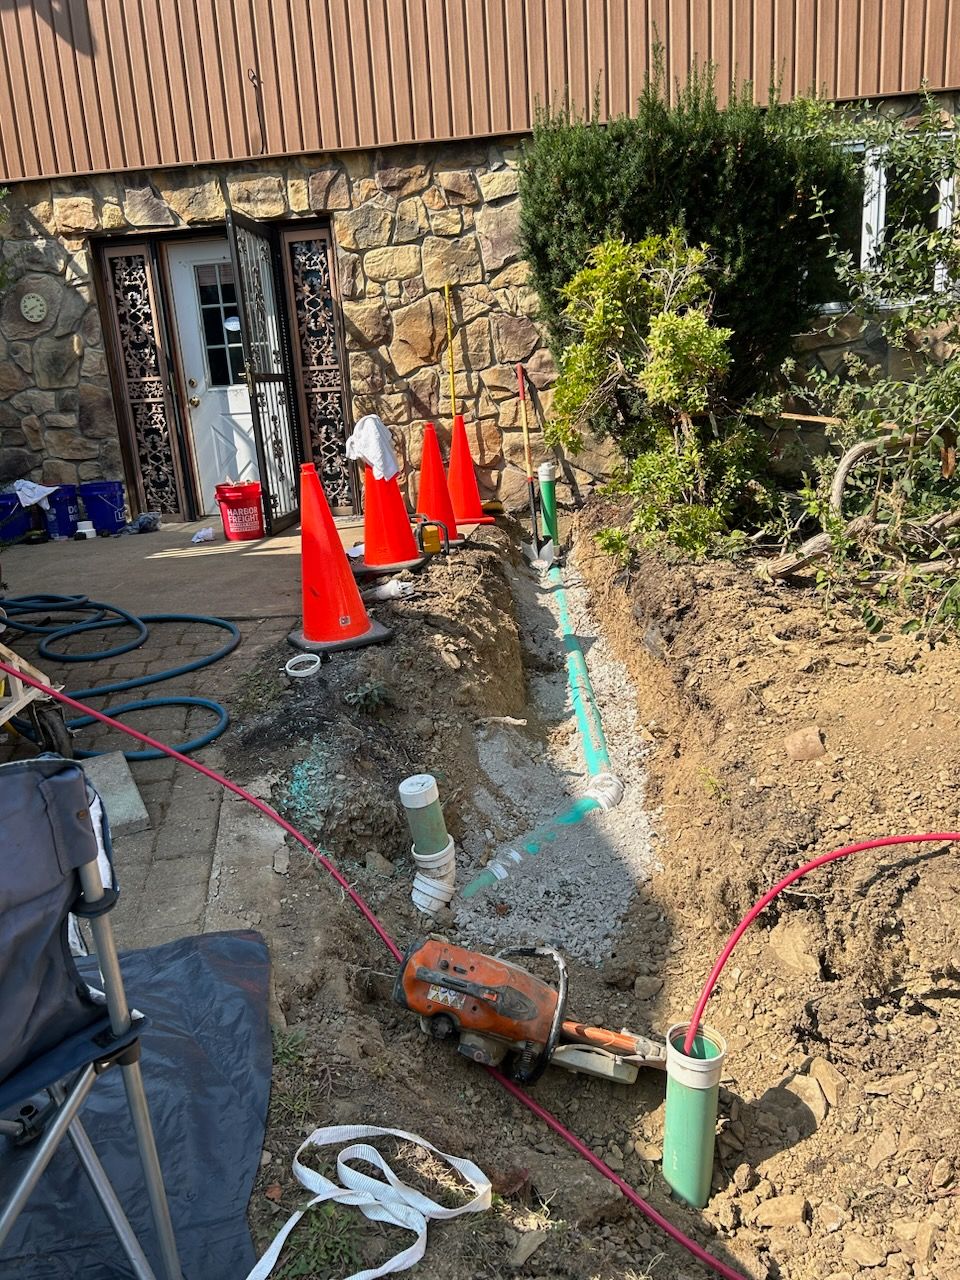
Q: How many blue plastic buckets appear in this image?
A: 3